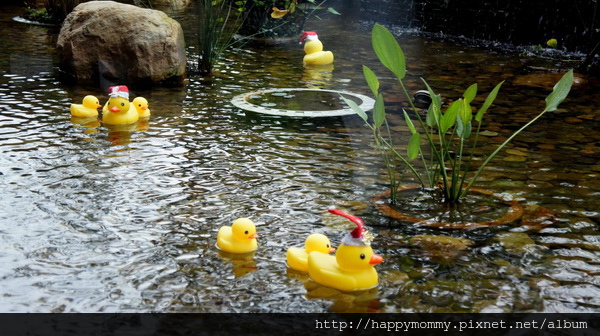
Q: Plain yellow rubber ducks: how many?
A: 4